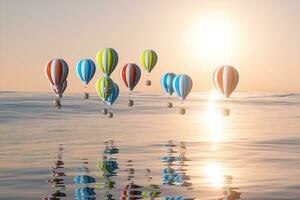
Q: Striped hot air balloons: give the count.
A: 11